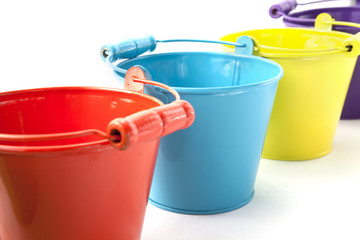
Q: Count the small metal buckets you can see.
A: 4